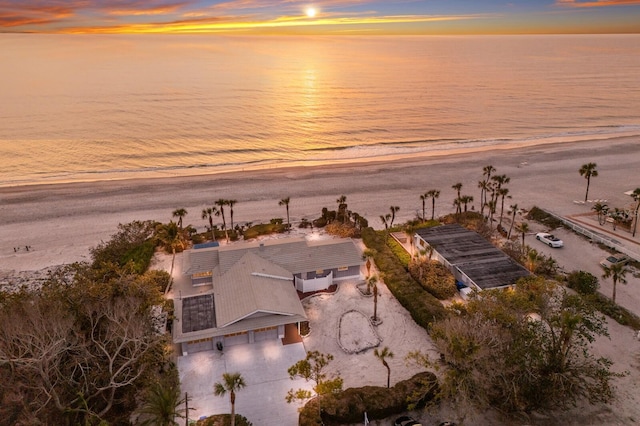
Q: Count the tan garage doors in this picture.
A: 3